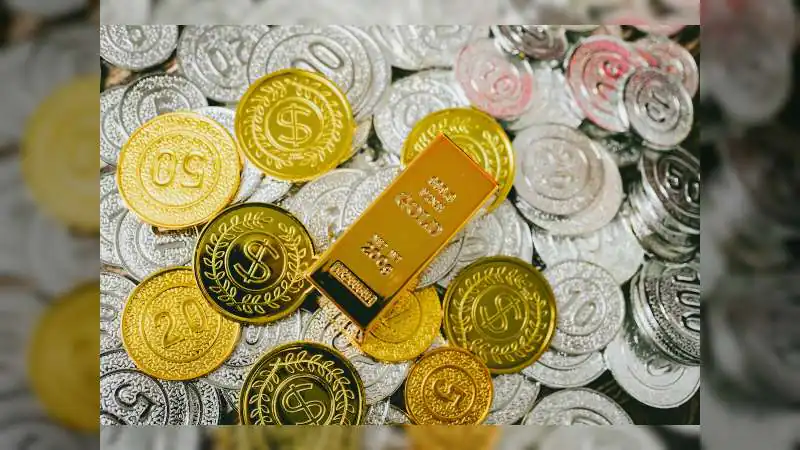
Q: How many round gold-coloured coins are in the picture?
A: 9